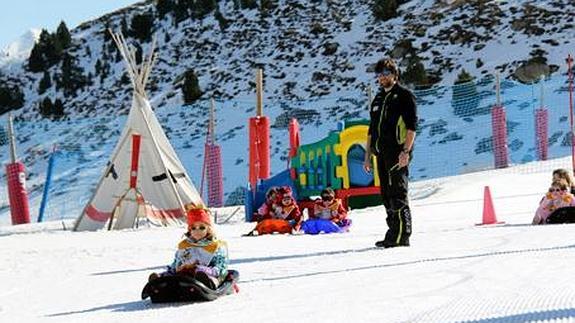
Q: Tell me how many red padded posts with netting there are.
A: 5